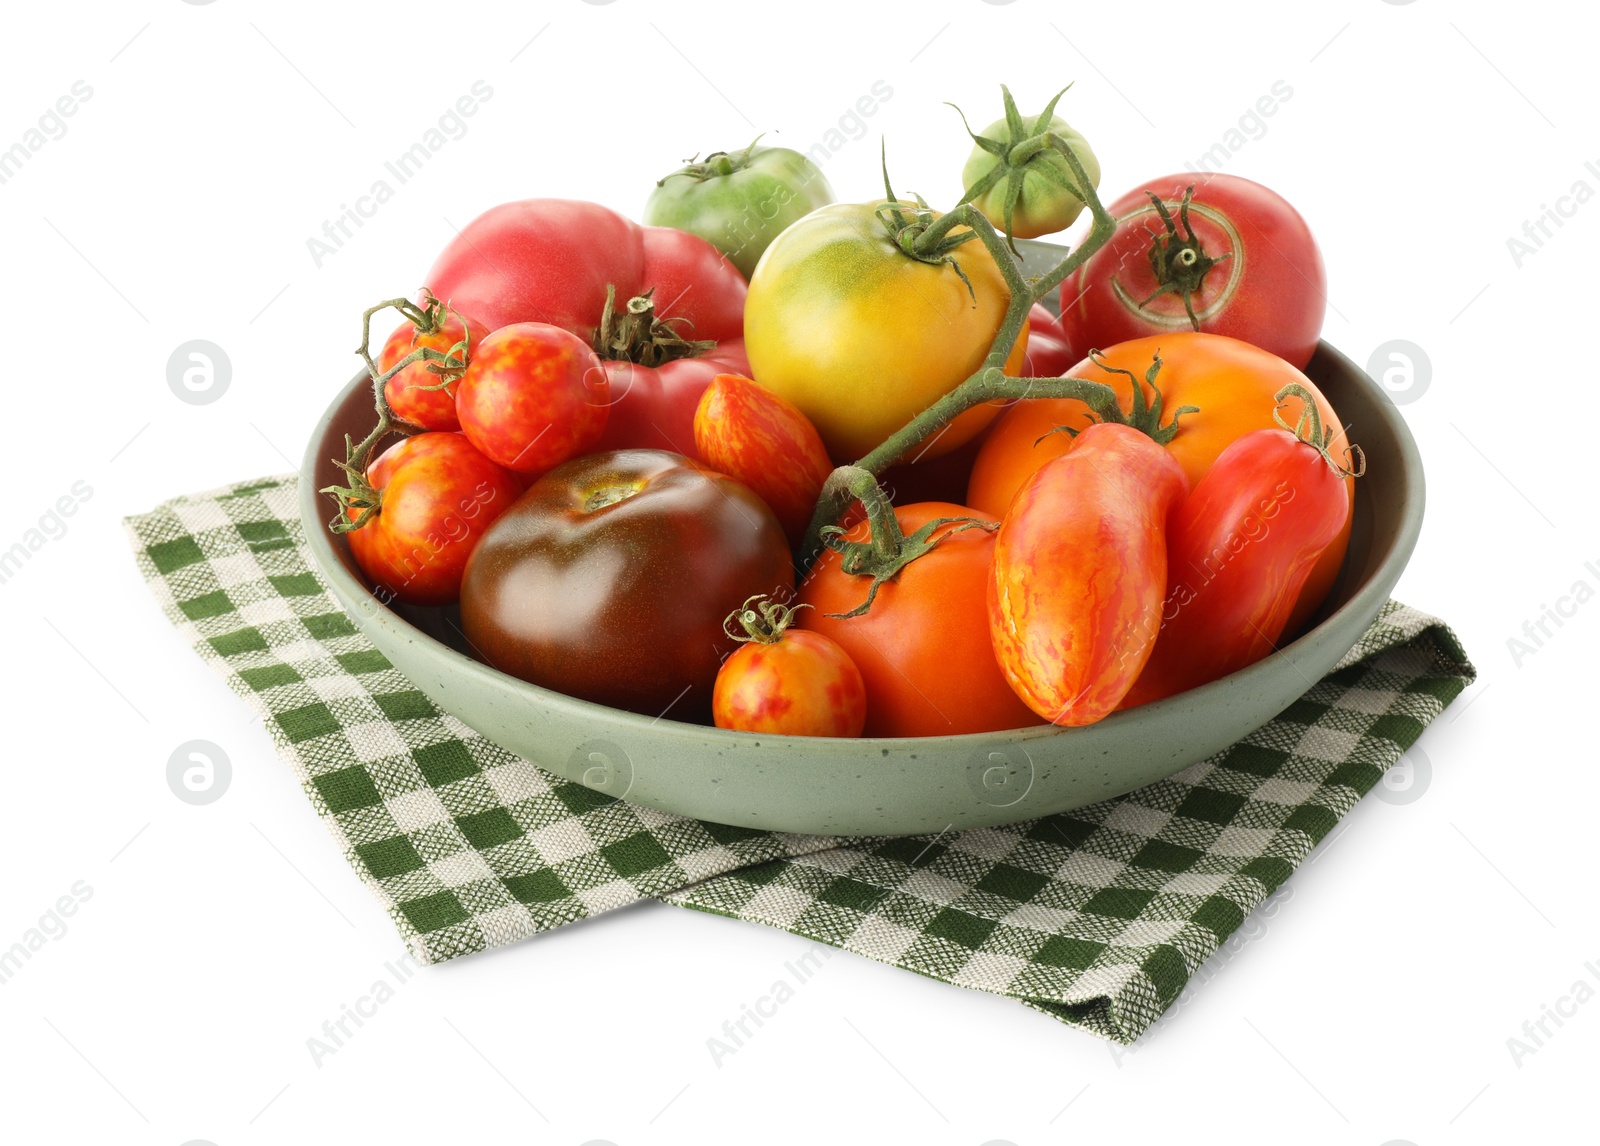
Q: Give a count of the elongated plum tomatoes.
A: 3